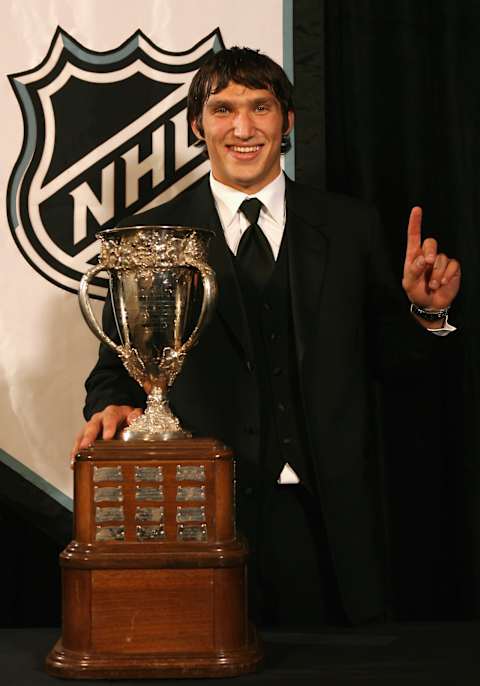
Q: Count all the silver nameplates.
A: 12